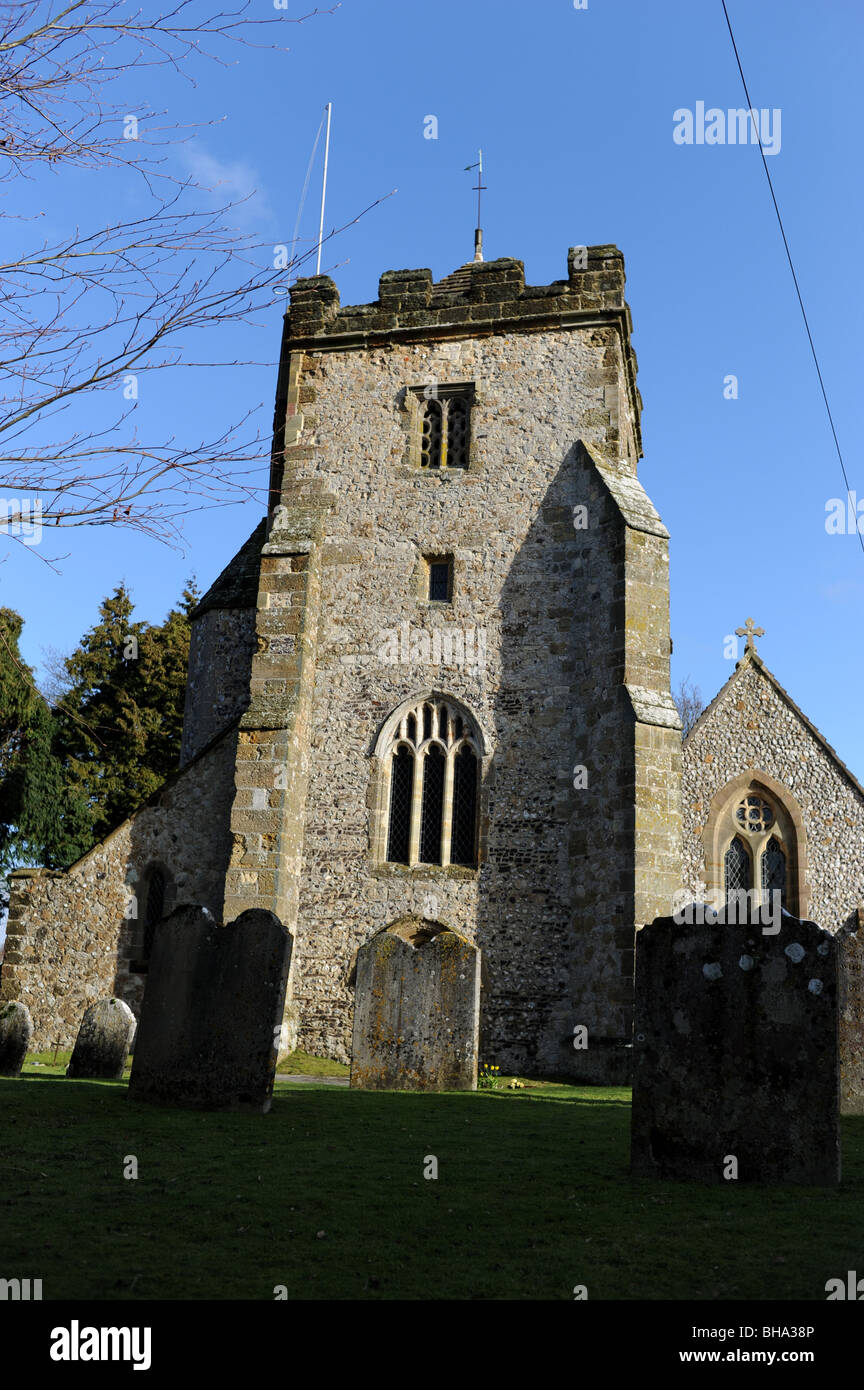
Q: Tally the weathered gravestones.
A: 6